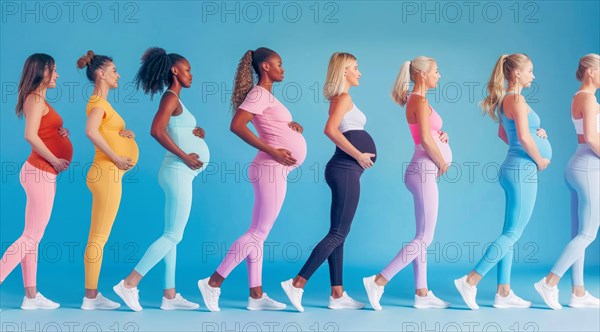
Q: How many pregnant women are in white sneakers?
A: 8